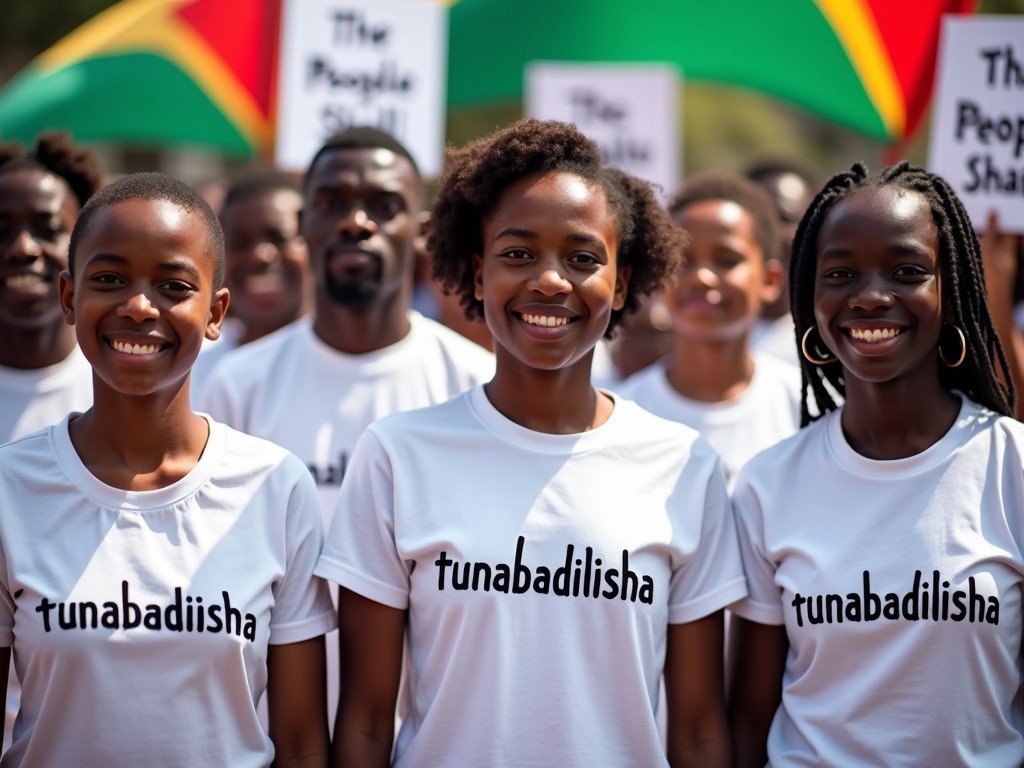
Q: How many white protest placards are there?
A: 3